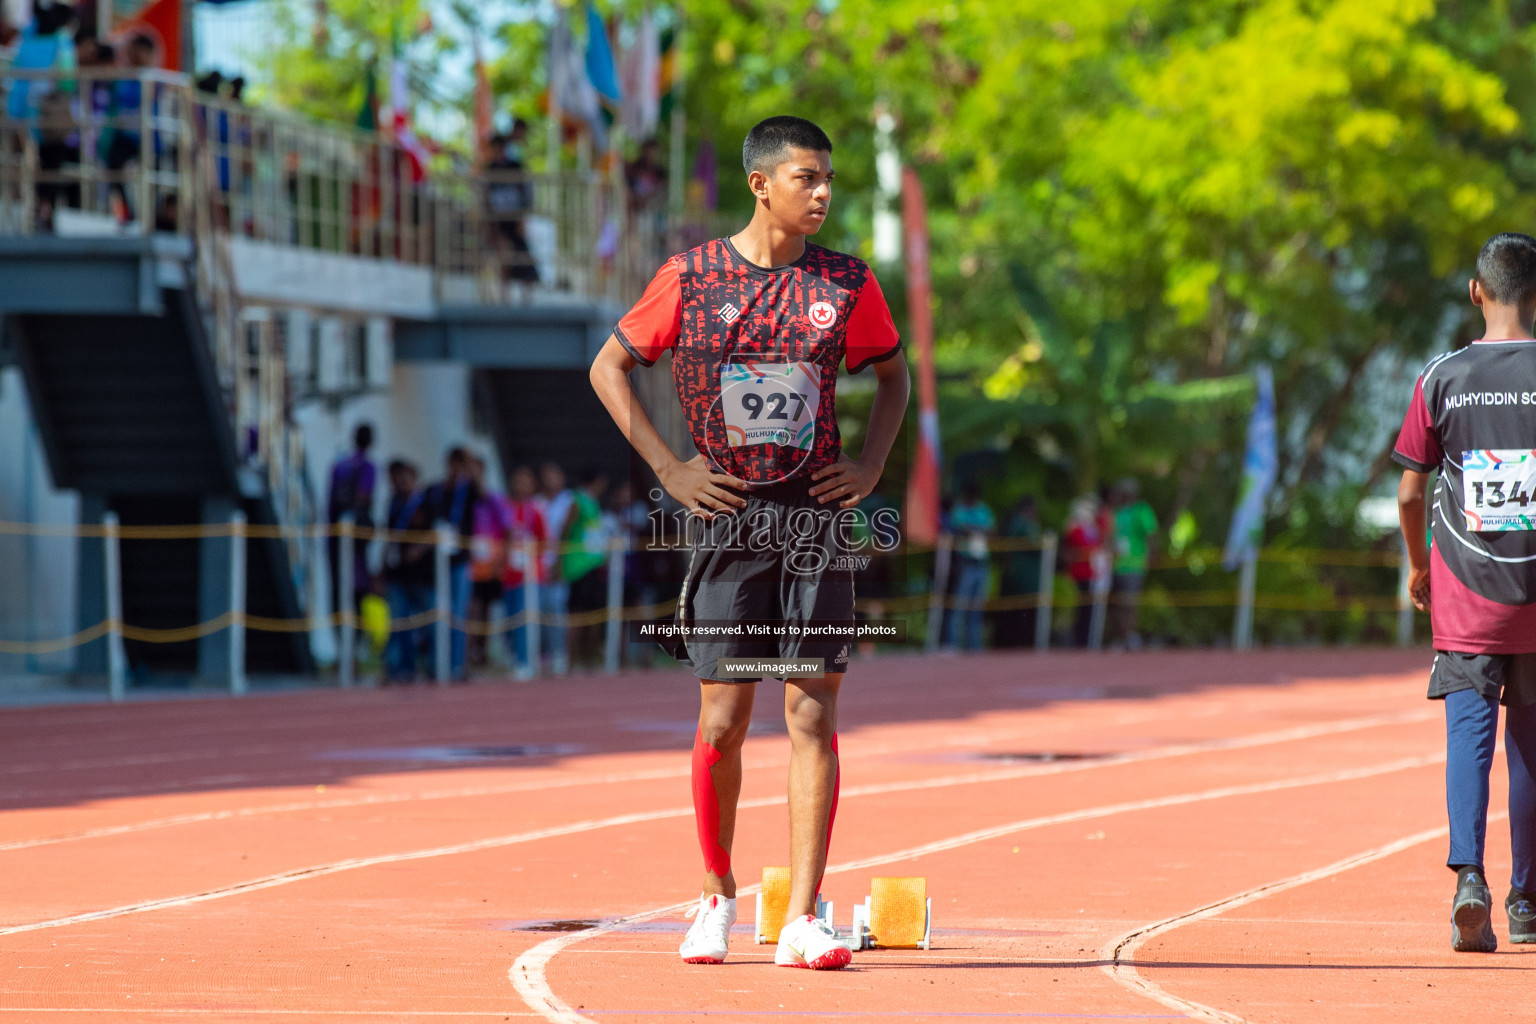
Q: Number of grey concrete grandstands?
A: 1